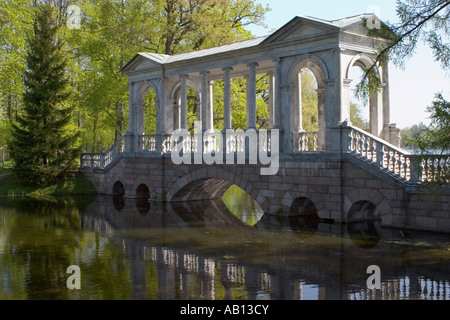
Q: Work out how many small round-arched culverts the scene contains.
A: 4